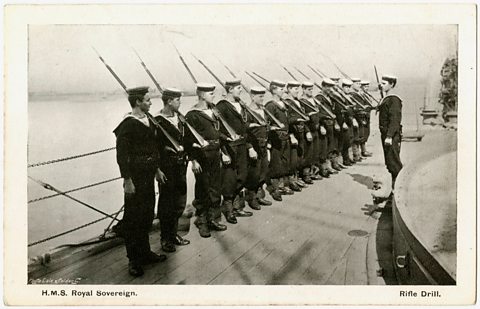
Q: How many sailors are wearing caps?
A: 14